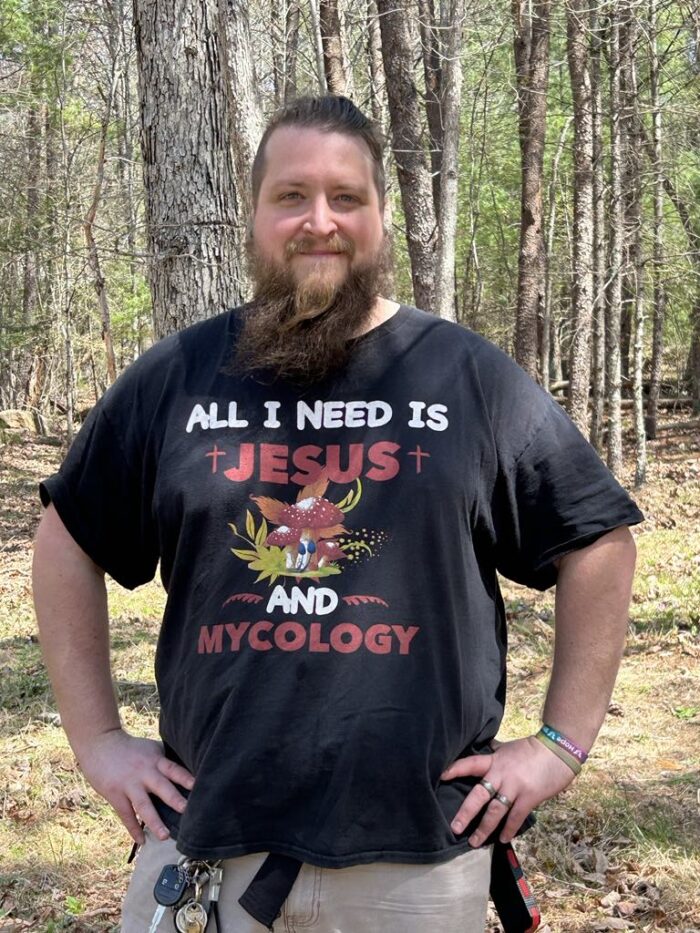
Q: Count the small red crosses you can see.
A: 2